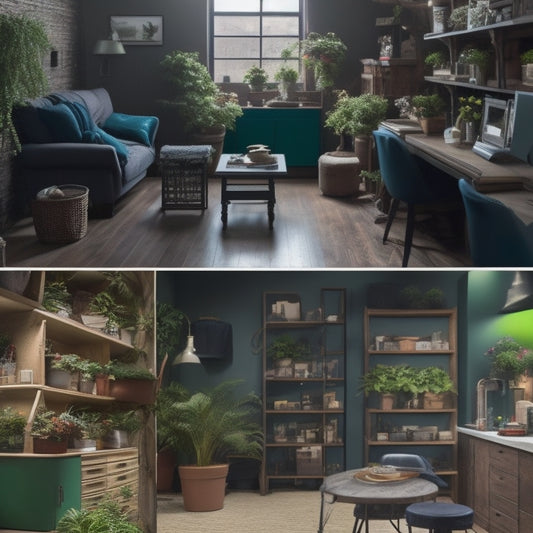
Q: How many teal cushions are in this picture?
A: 2